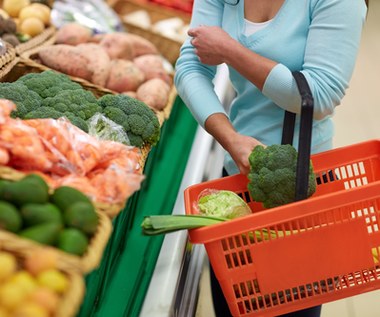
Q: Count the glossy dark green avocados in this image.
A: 8